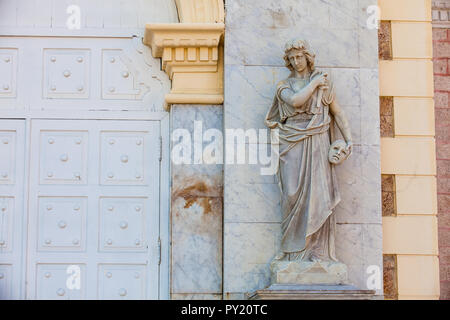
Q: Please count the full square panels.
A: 5